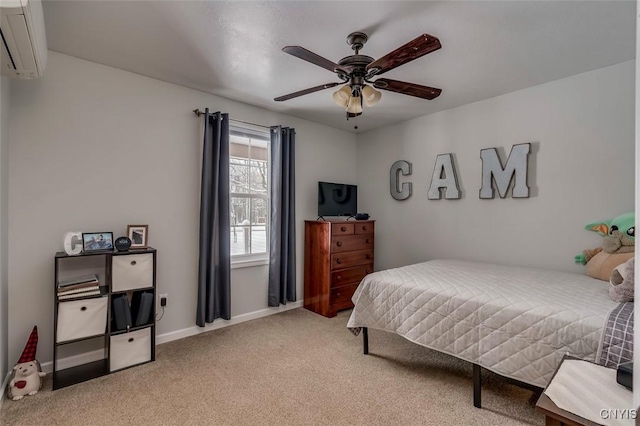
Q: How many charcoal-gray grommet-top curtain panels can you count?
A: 2